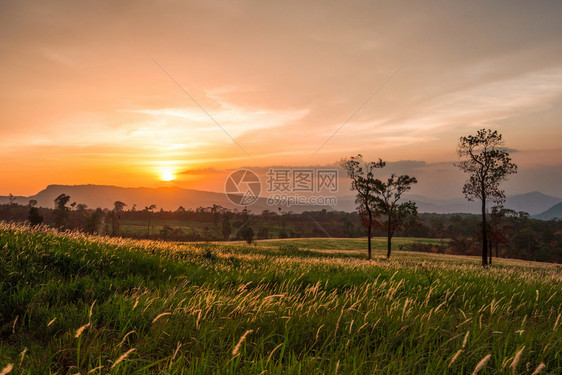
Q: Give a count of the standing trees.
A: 3